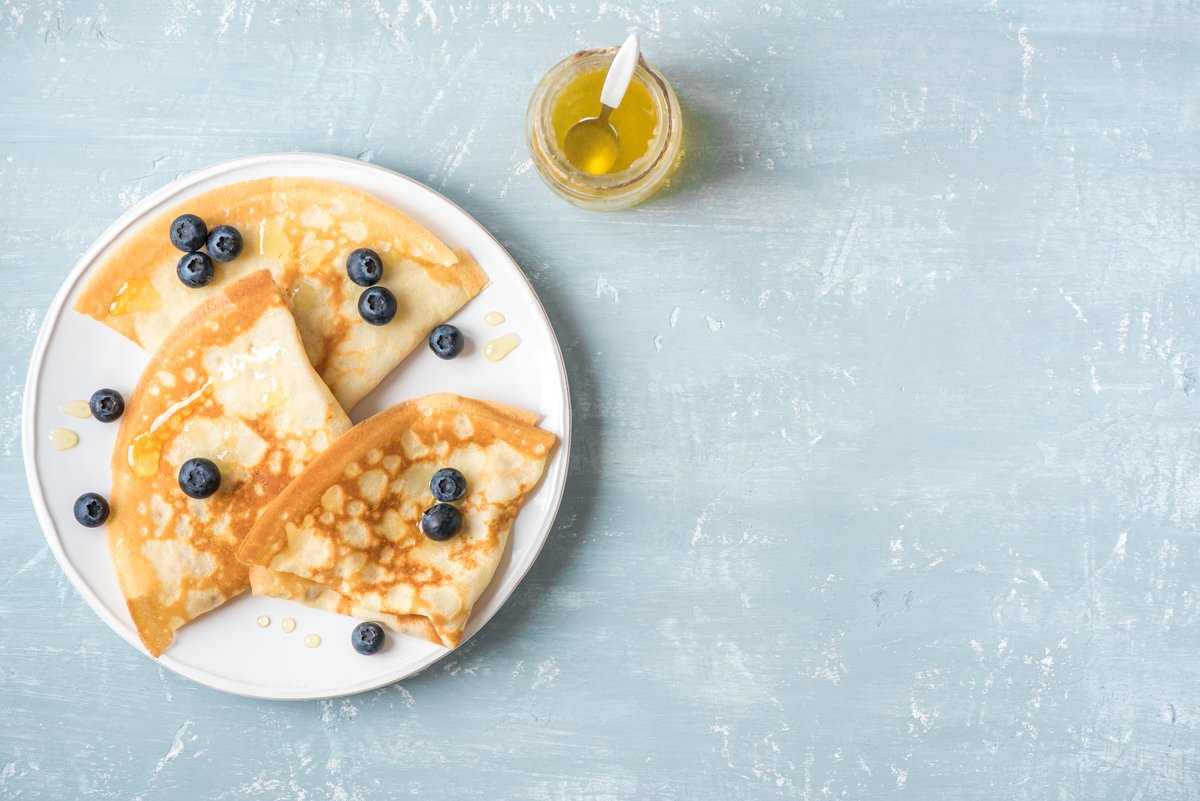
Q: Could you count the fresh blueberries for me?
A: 12